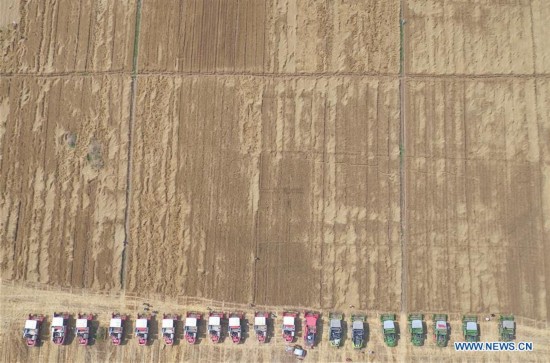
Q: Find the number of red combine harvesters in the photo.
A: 12